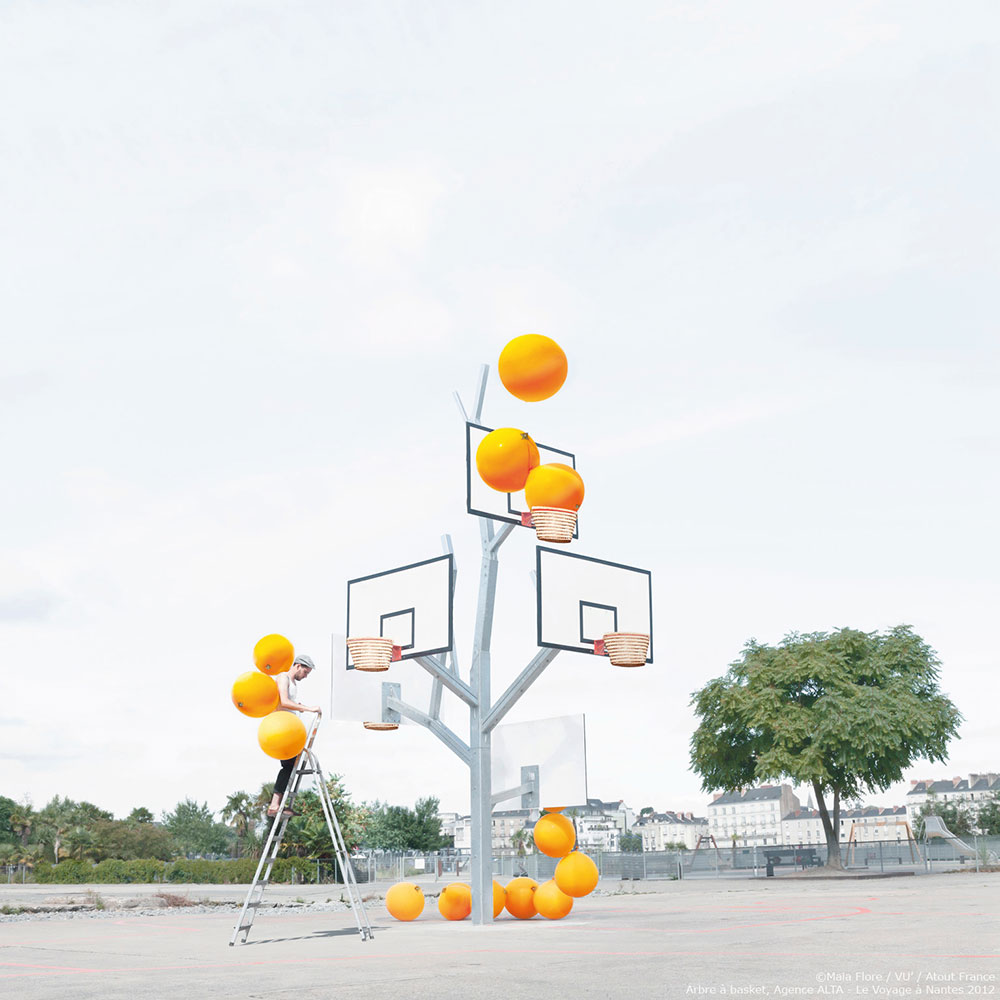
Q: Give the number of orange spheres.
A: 14